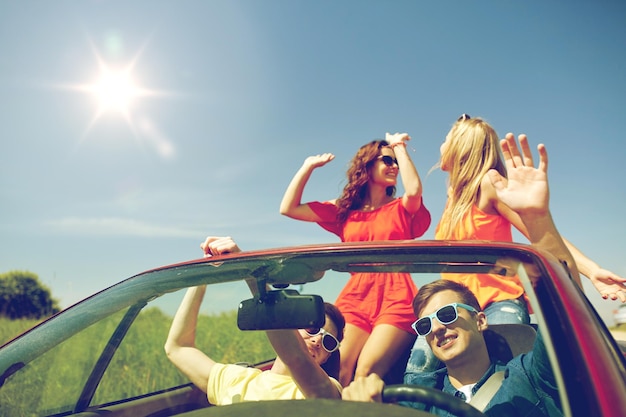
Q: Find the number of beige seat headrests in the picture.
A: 1